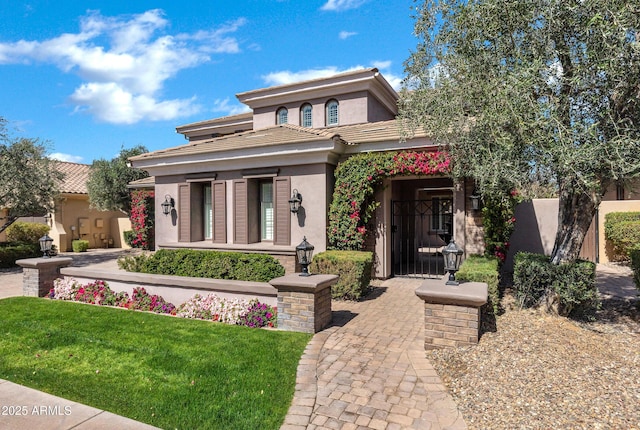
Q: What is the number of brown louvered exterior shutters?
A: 4